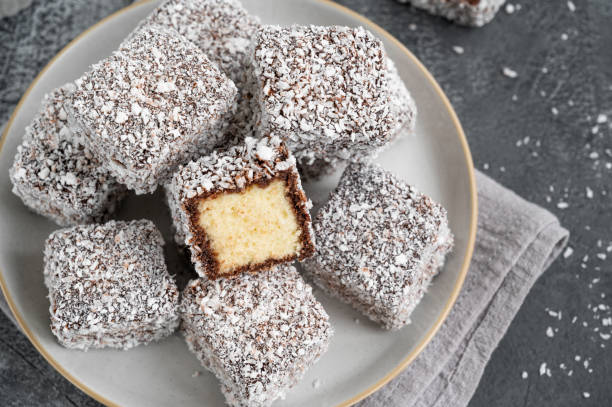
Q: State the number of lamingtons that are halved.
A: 1